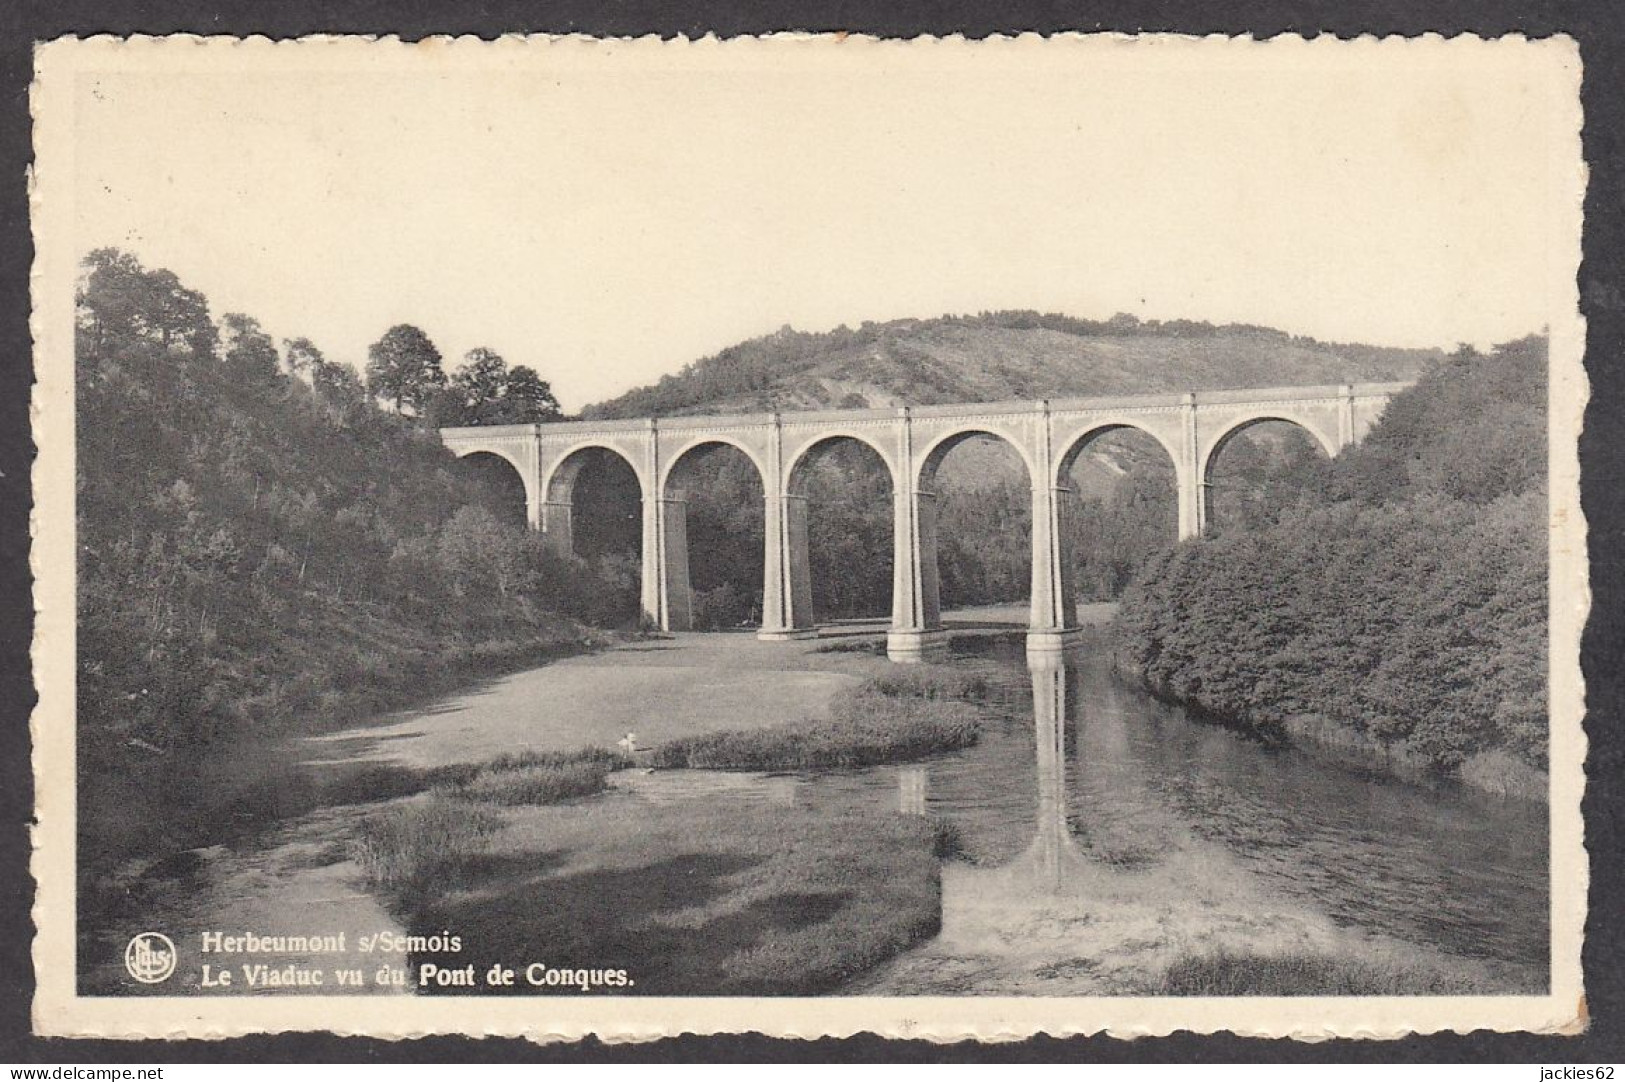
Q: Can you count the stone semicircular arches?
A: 7